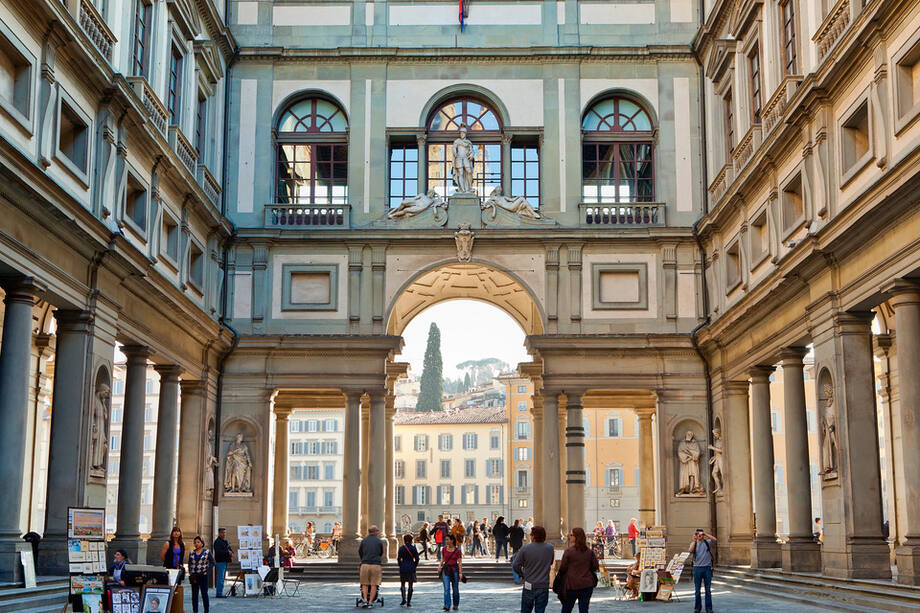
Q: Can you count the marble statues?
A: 9